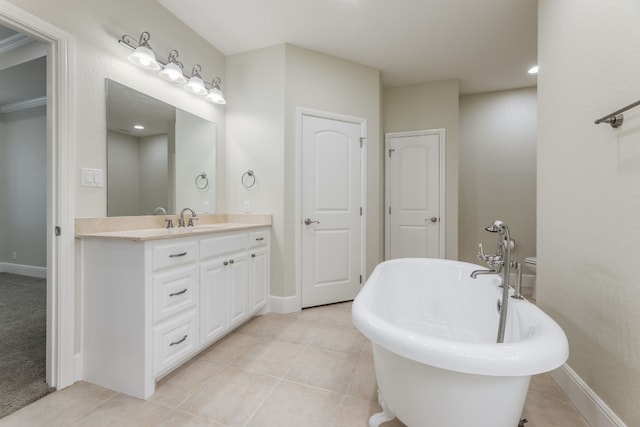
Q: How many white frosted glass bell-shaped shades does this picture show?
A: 4